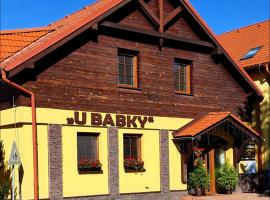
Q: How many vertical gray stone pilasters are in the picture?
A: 3